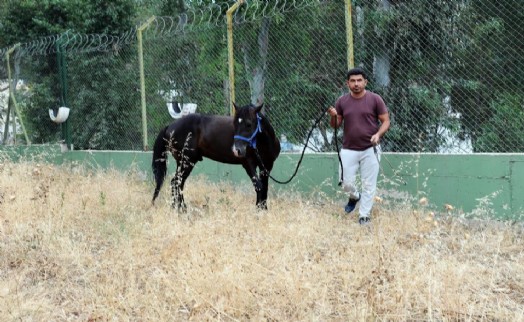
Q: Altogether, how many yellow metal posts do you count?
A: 4